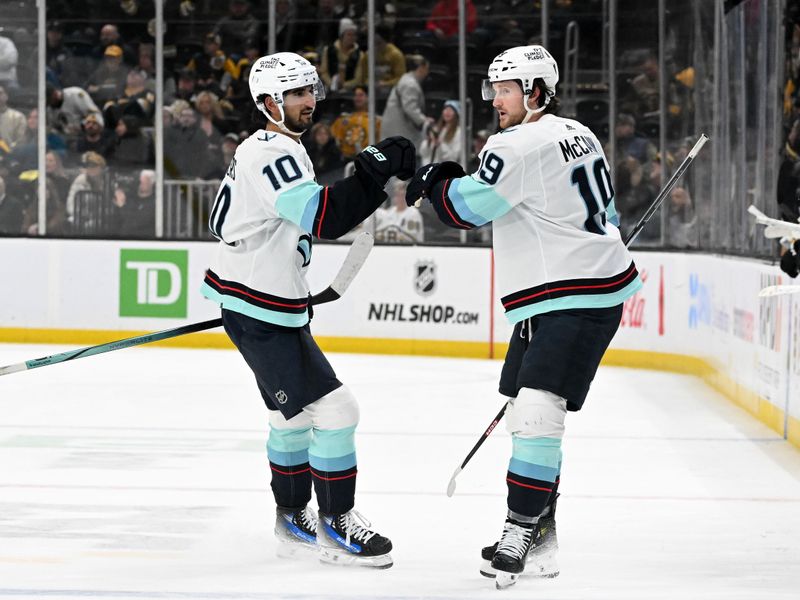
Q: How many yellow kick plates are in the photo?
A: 1